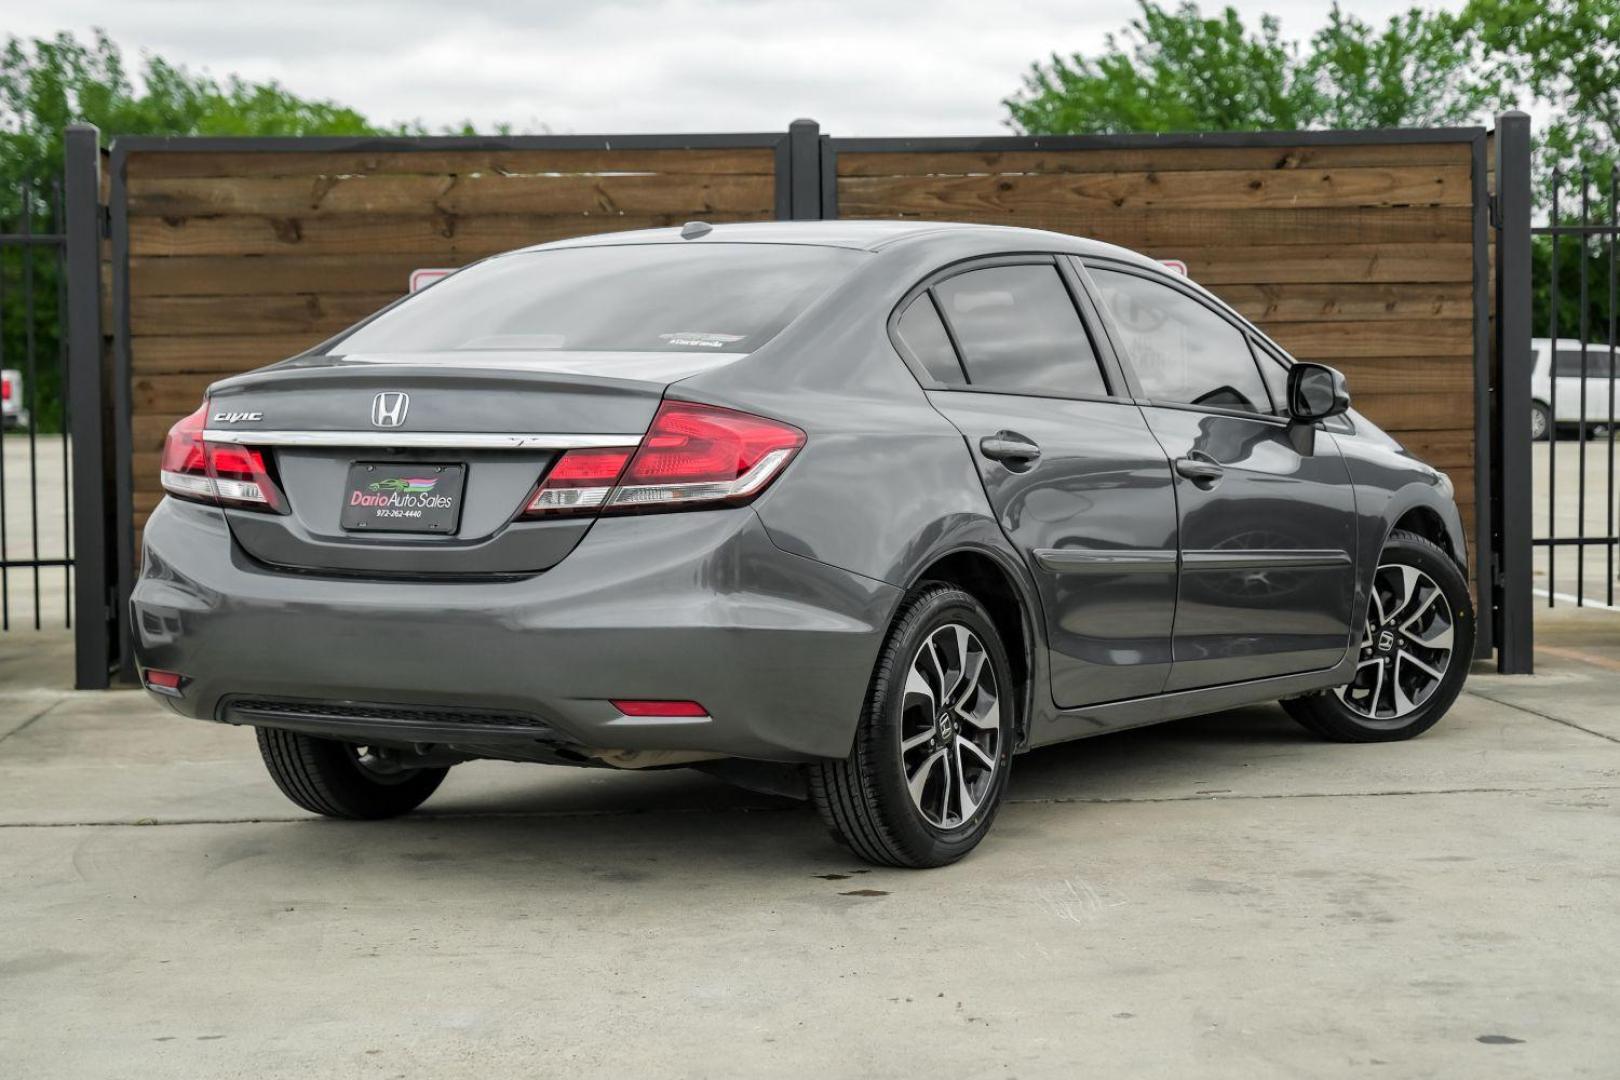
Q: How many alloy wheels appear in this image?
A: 2